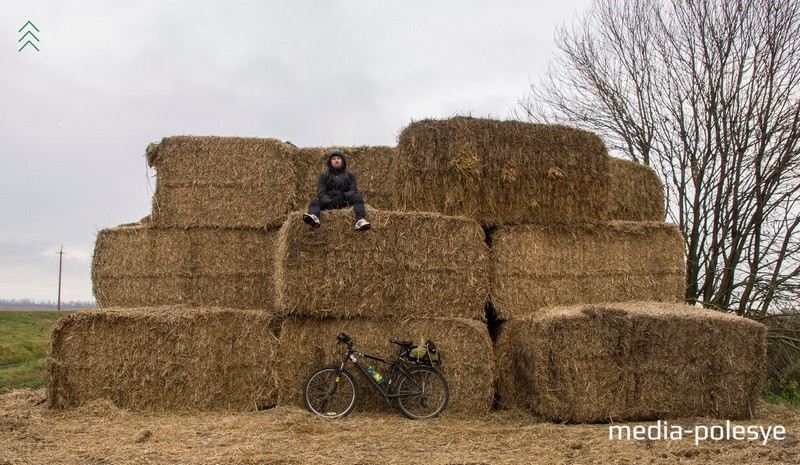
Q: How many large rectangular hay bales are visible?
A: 10